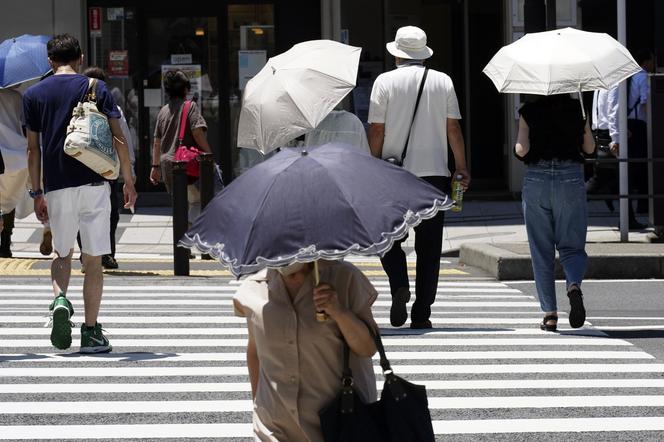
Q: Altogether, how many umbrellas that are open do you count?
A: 4